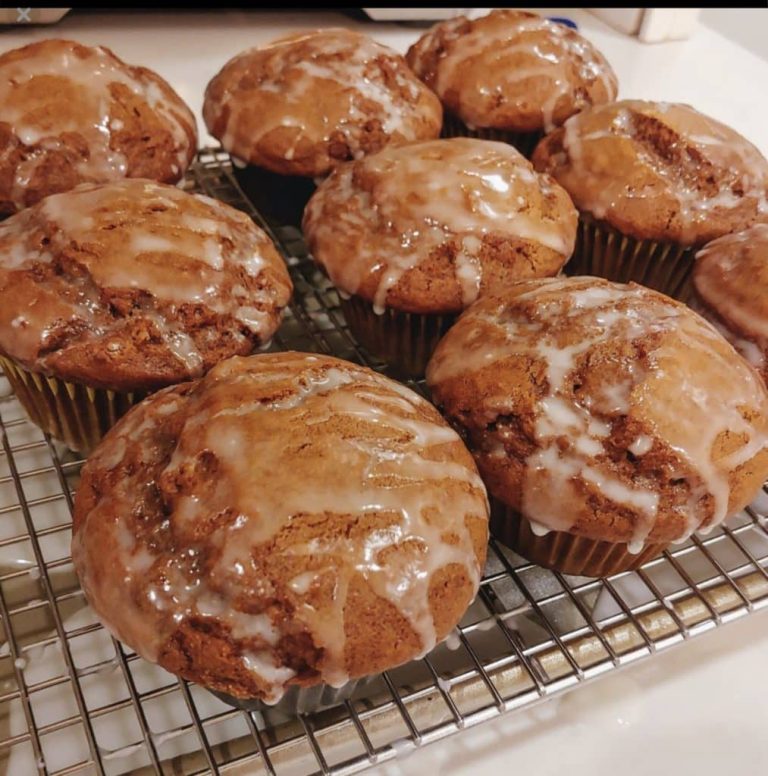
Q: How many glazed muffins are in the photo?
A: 9